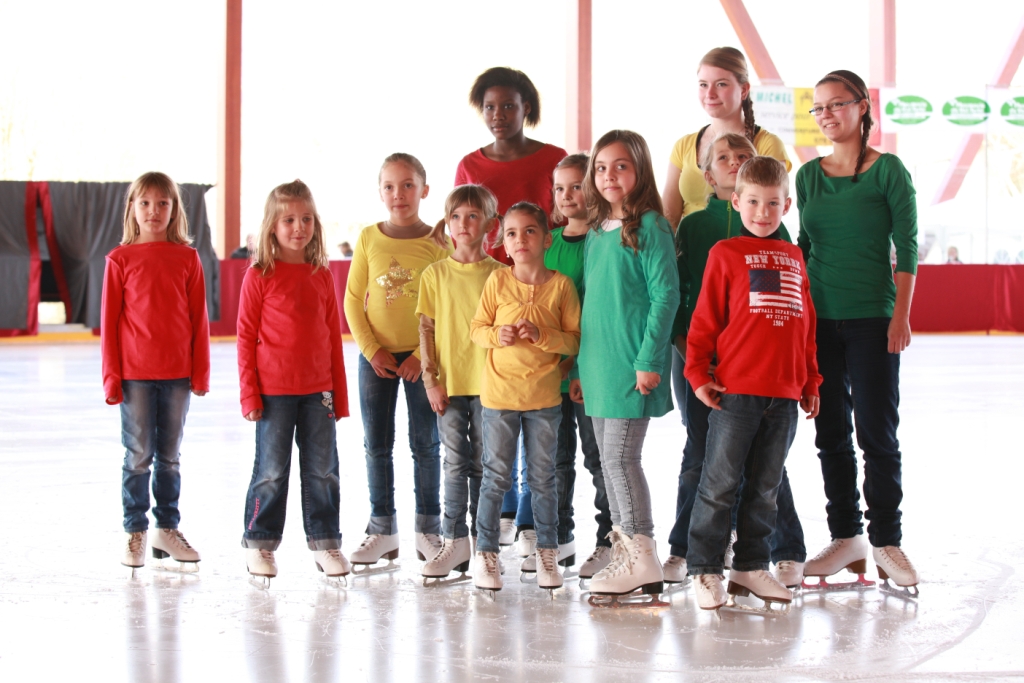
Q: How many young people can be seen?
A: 12